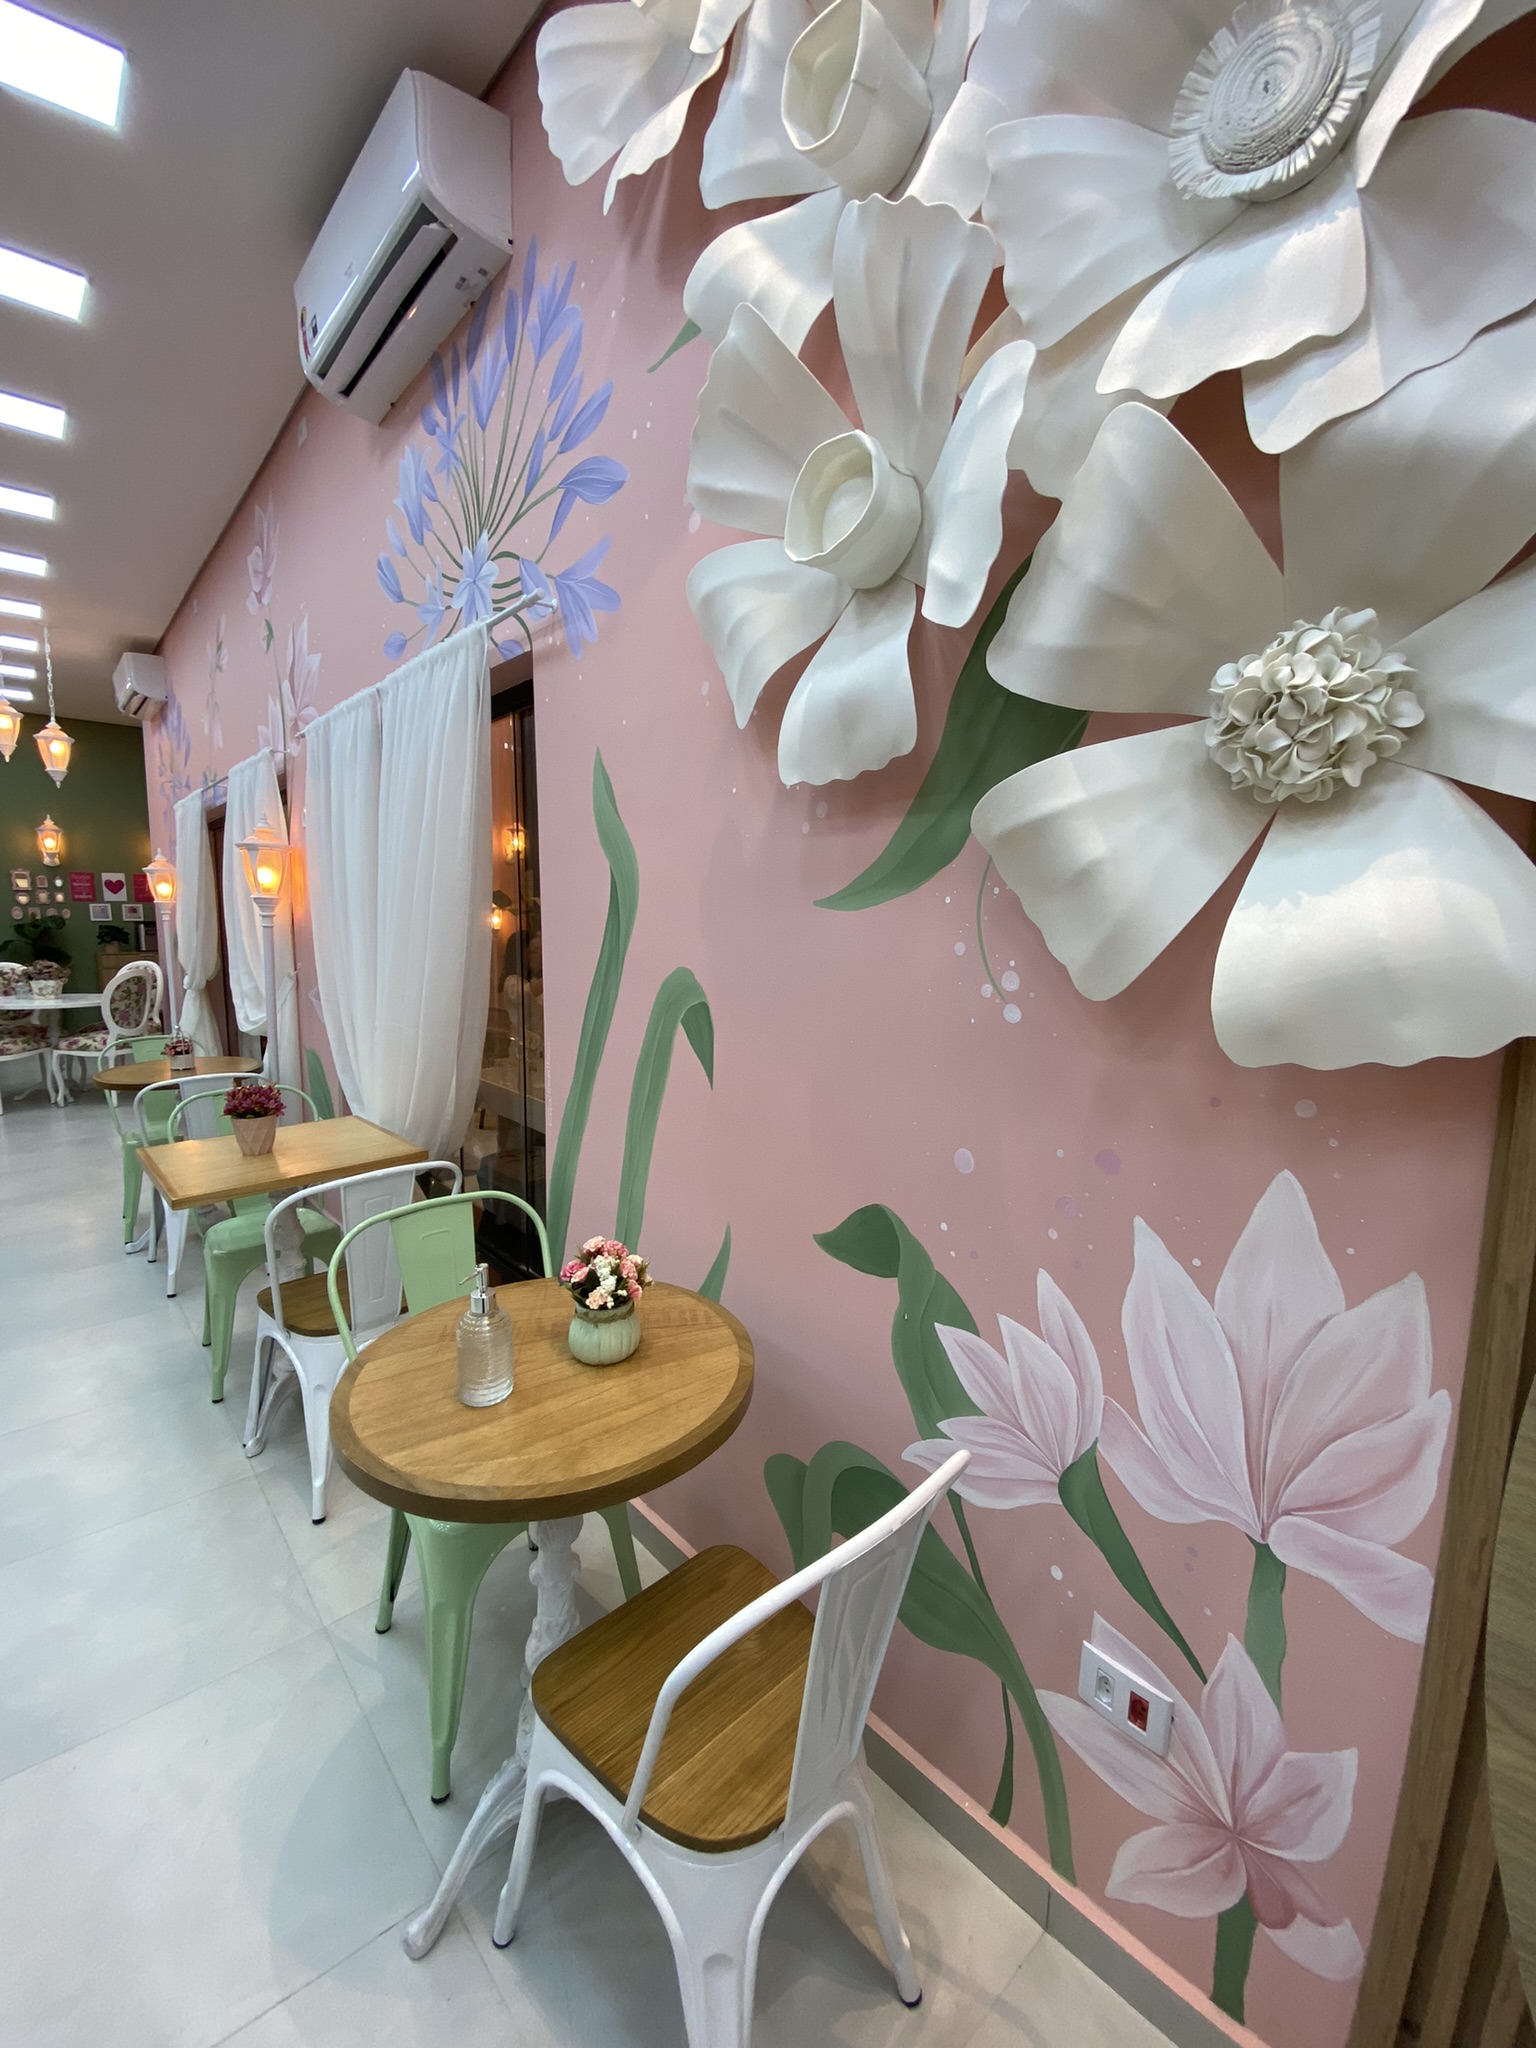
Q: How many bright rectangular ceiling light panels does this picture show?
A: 9